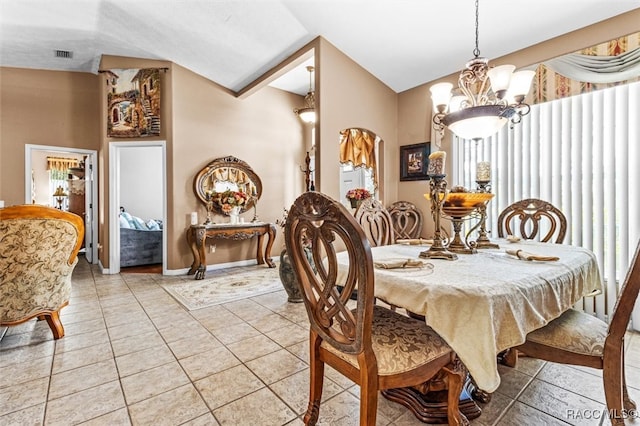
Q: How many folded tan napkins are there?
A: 4